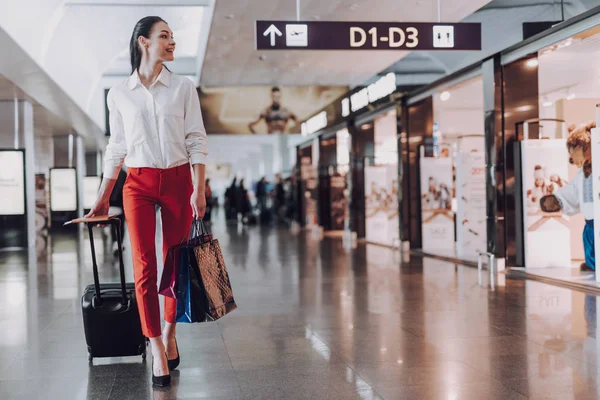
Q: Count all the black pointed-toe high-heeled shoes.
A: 2